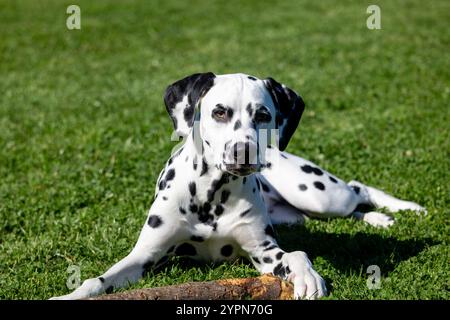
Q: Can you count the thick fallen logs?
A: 1